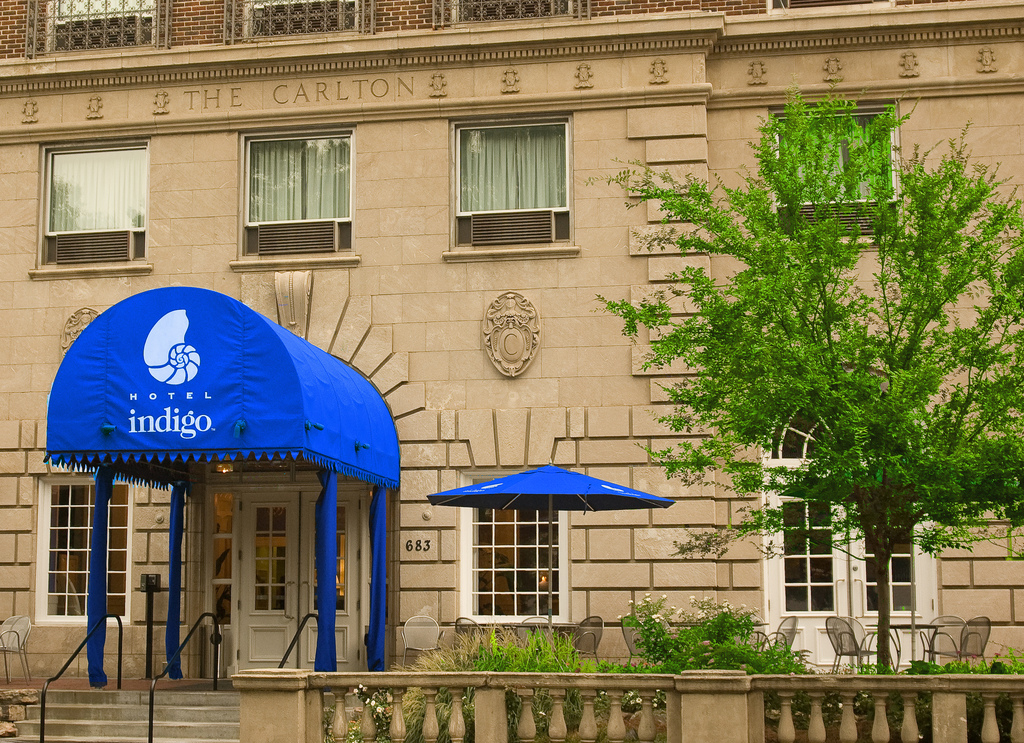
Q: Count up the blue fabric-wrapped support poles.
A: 4